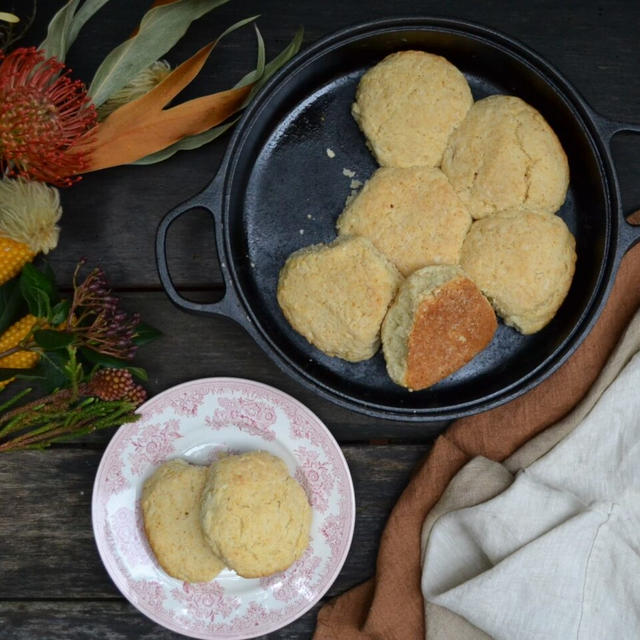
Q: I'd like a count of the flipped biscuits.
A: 1